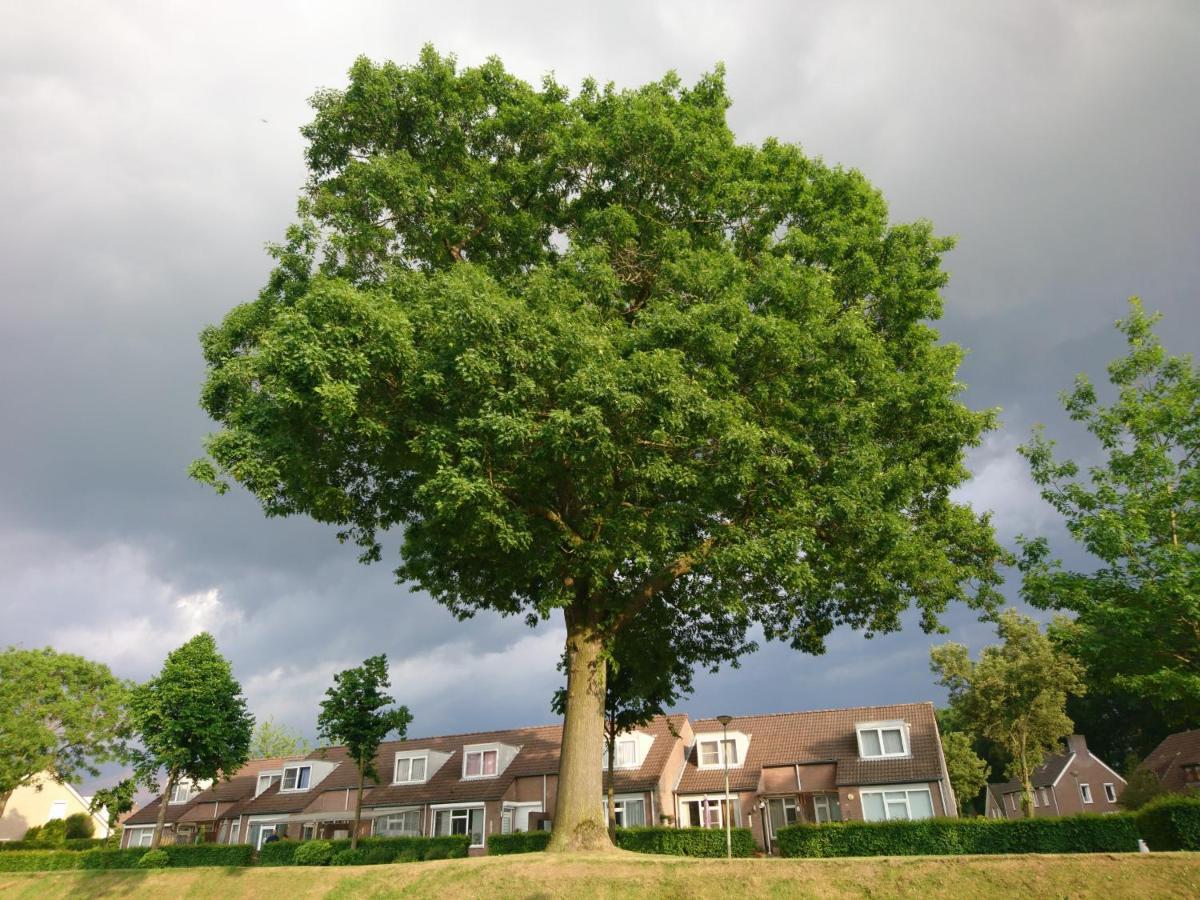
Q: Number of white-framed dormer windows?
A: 8